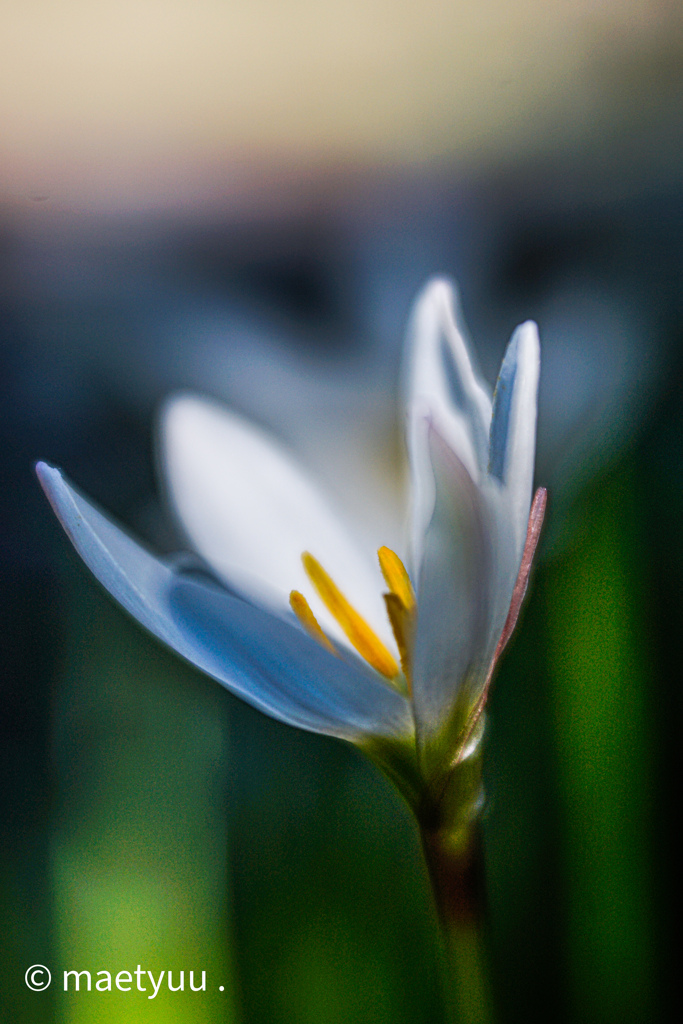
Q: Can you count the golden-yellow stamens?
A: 4